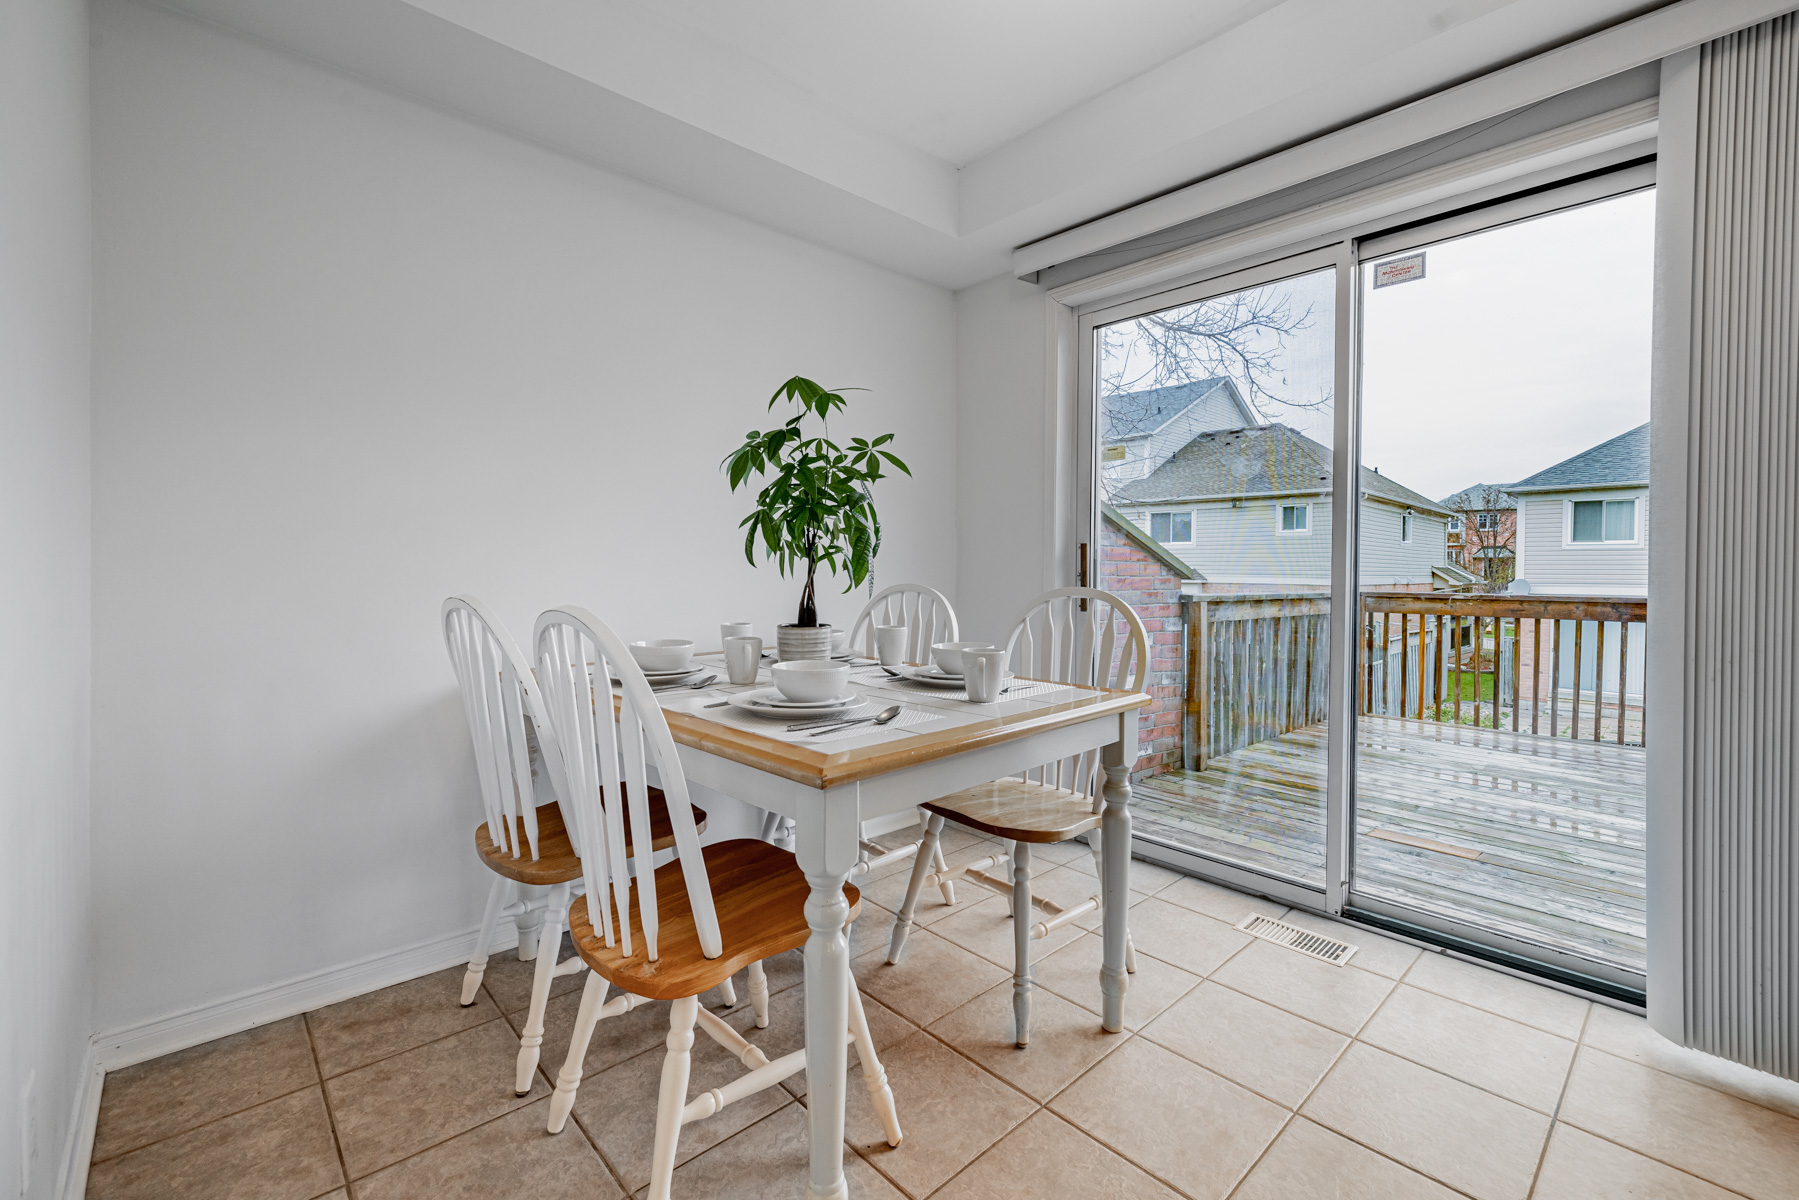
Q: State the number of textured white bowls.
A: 4